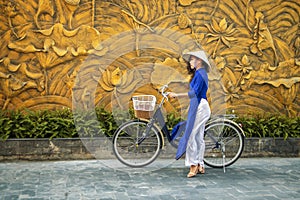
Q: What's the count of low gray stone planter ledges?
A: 1